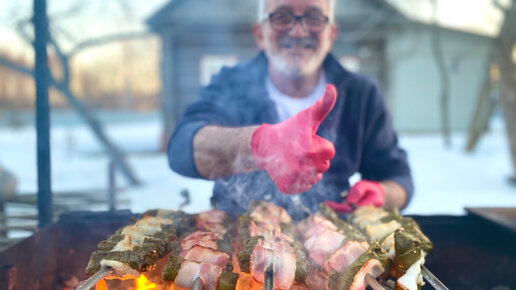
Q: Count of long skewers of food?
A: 5